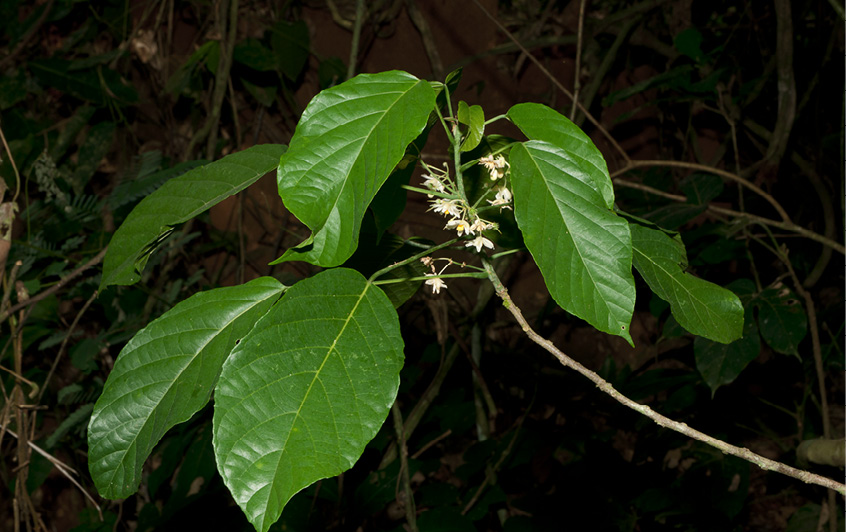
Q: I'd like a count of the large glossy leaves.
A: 7